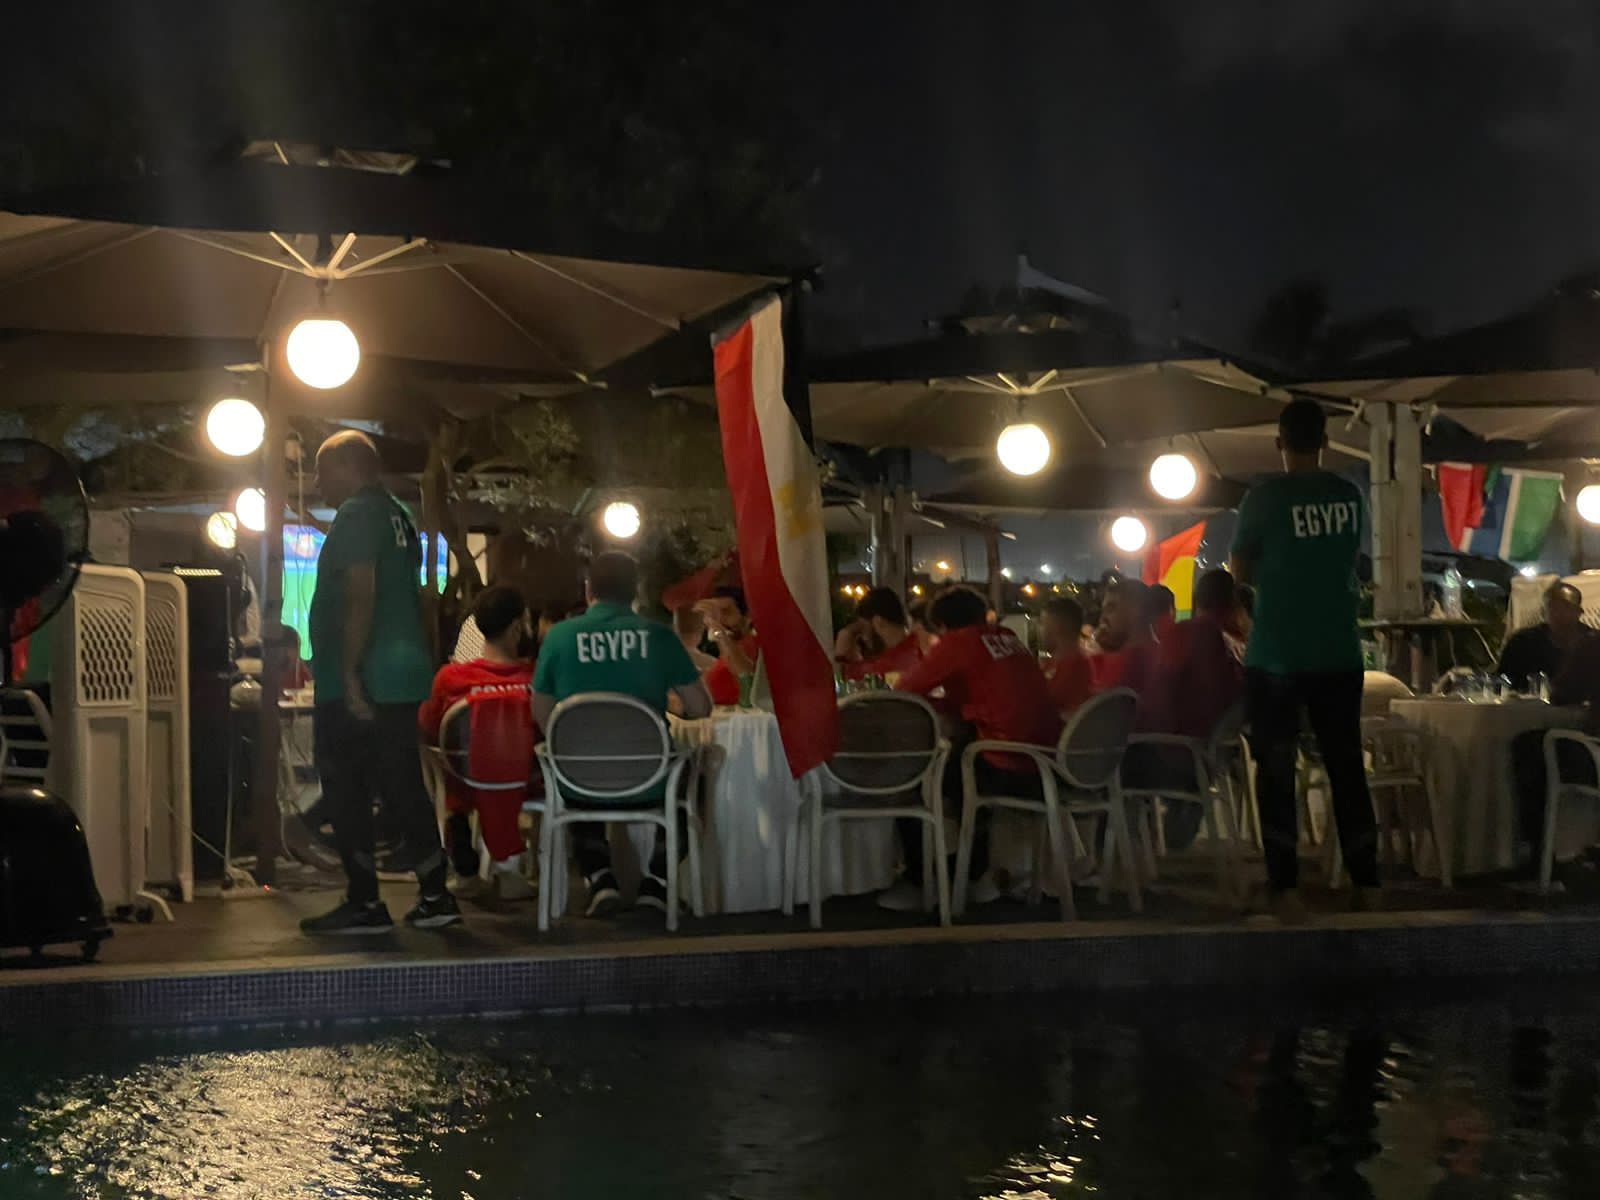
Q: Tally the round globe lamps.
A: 9